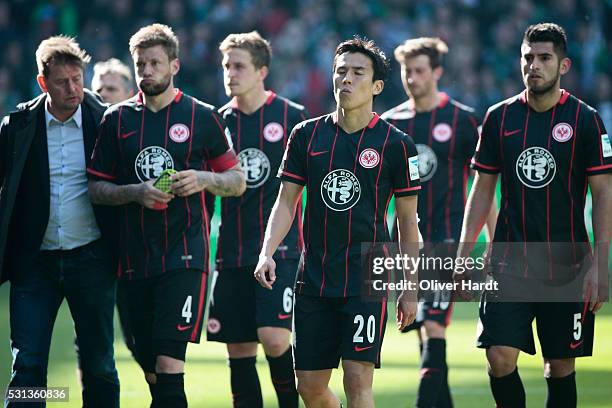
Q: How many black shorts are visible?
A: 5